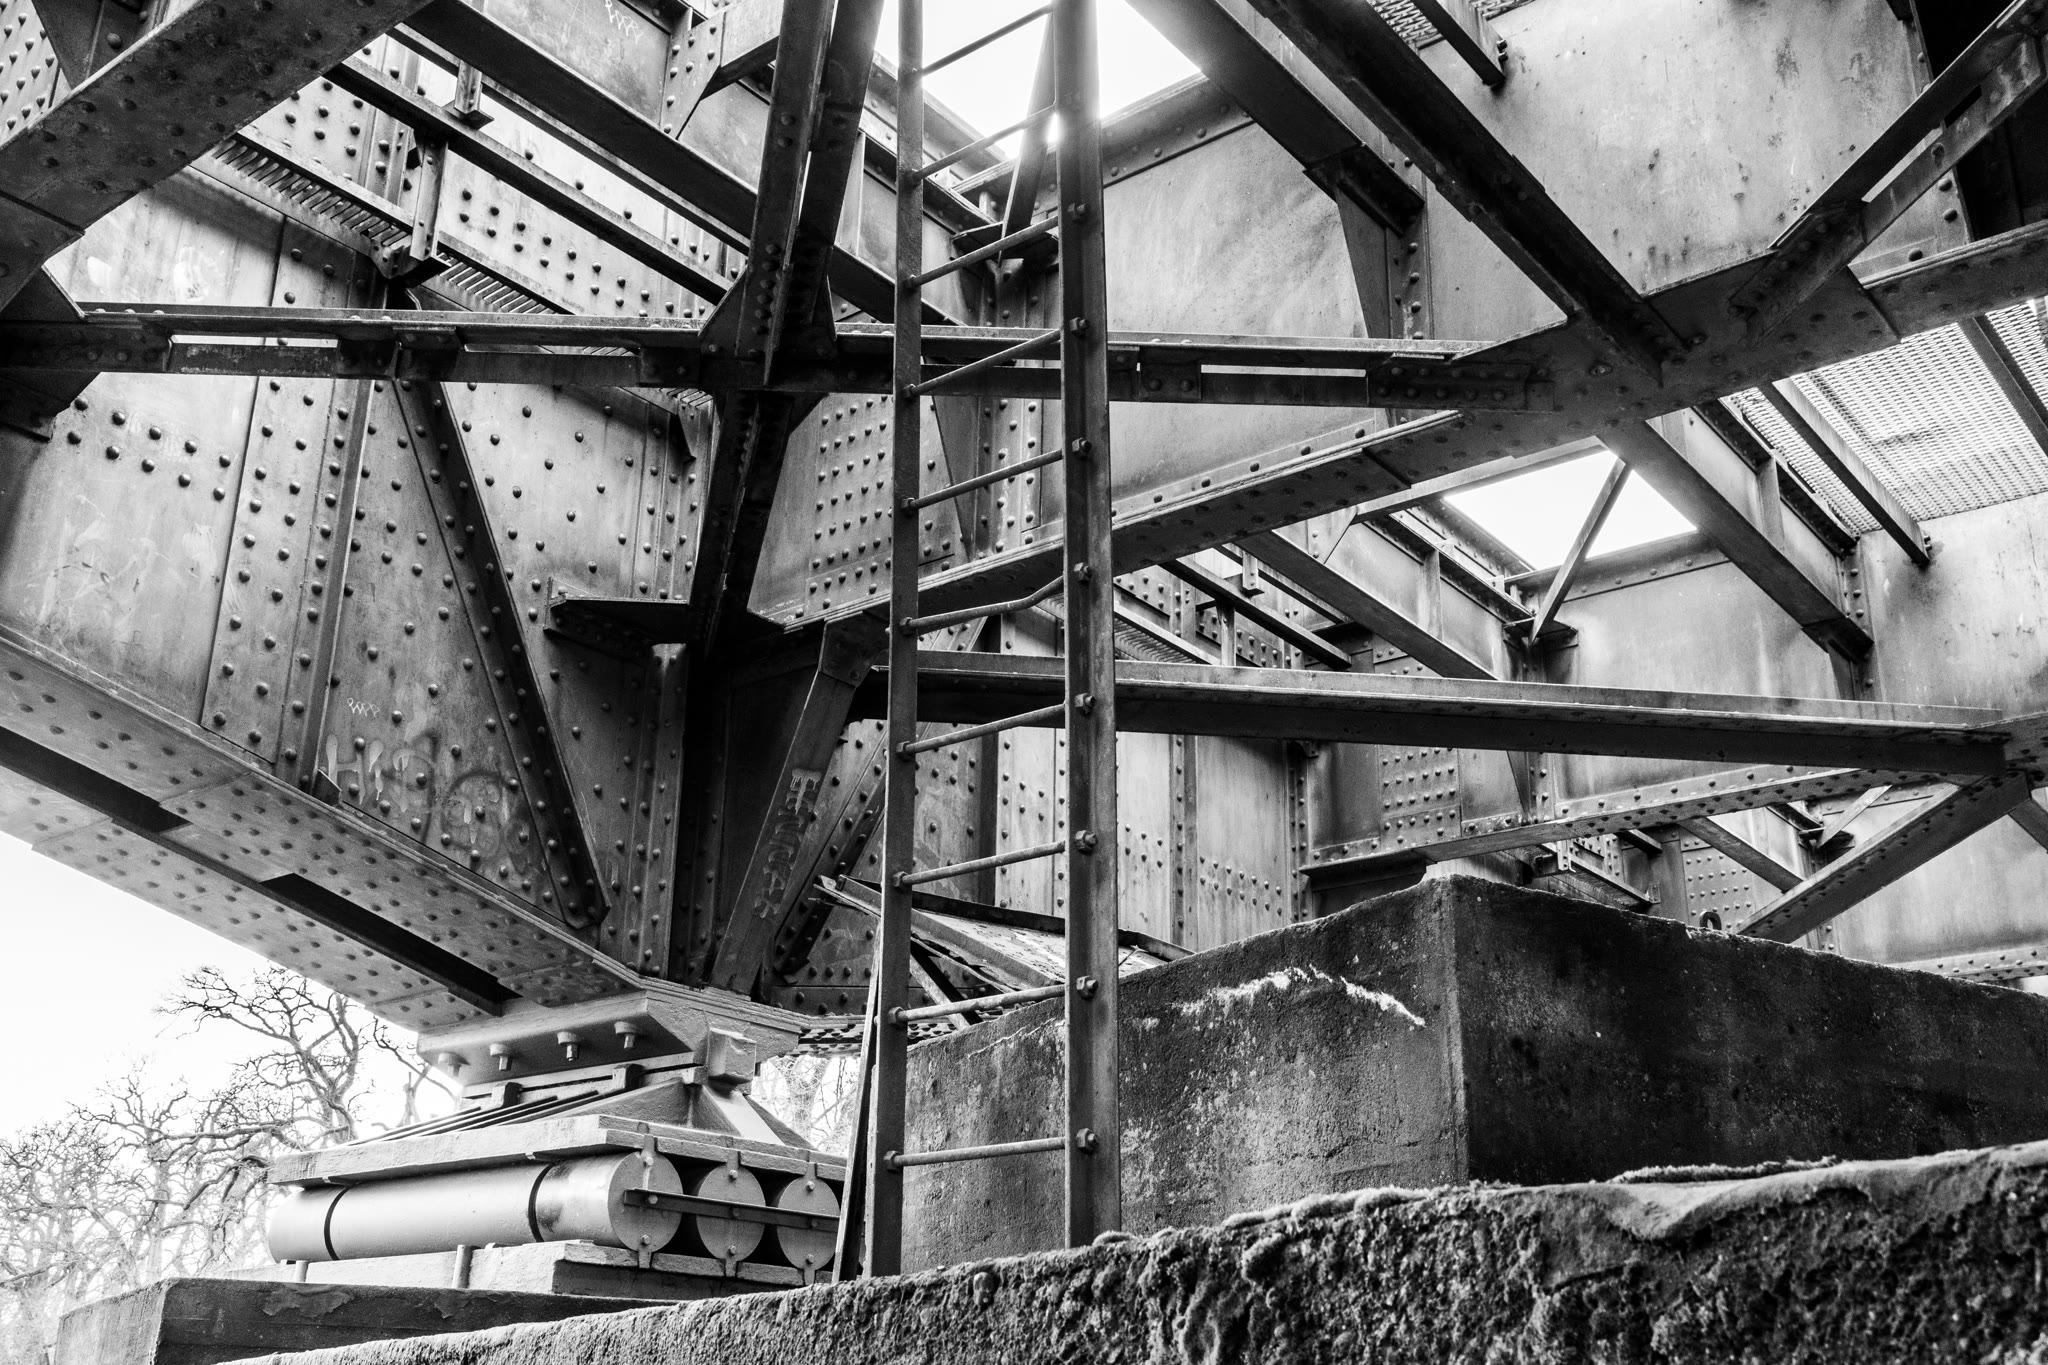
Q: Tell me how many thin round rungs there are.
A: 10